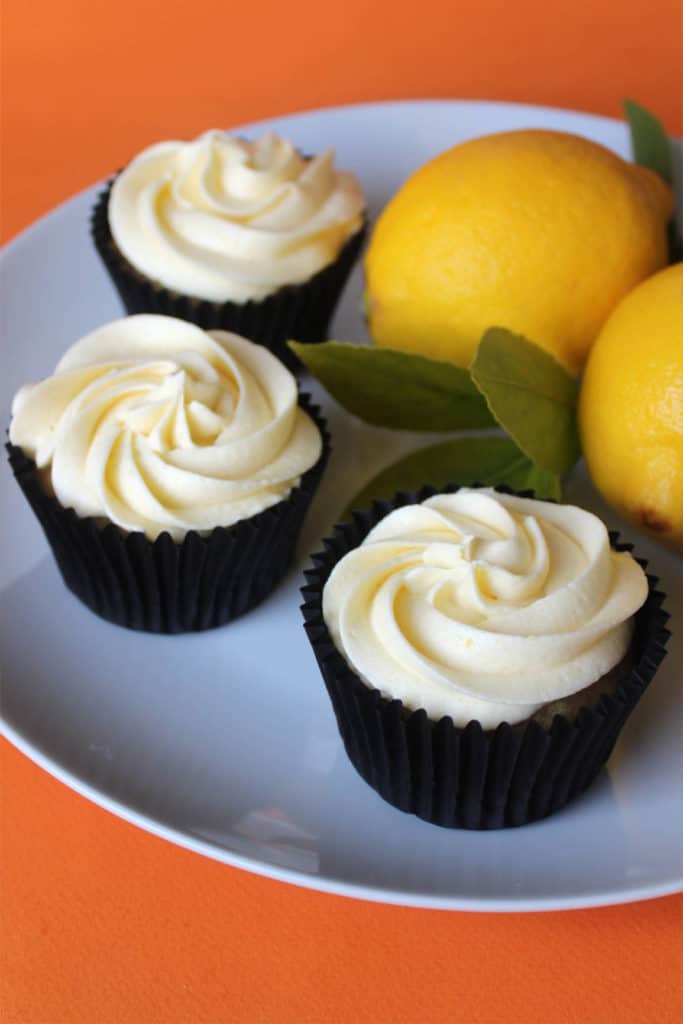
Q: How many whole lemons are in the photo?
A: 2